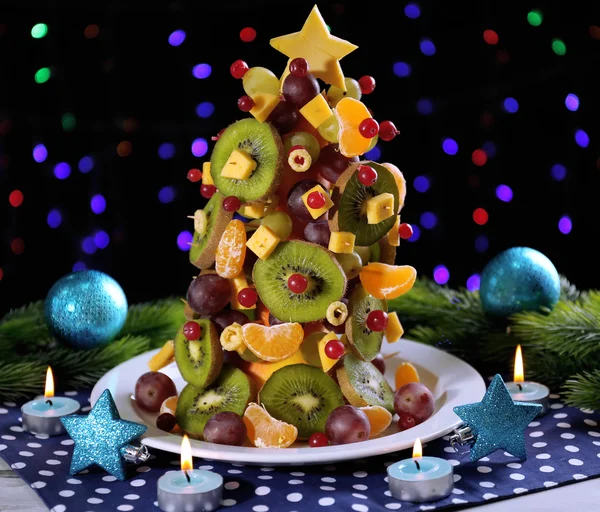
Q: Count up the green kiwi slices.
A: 9